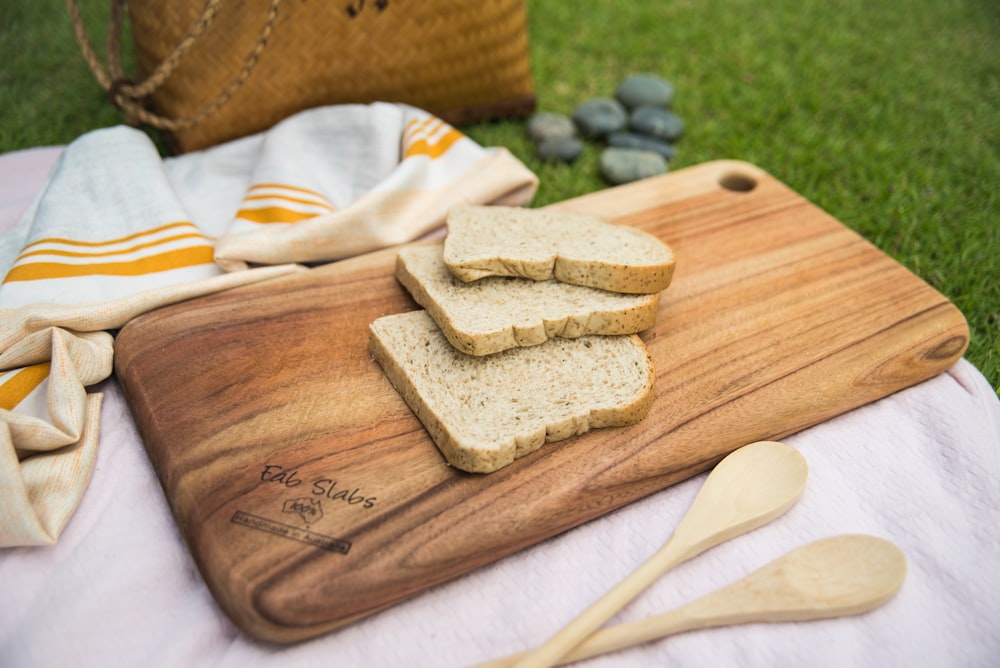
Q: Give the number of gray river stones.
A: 7